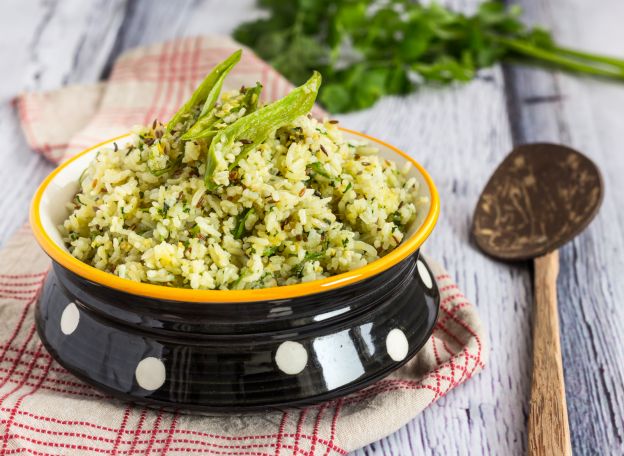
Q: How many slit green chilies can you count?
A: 3